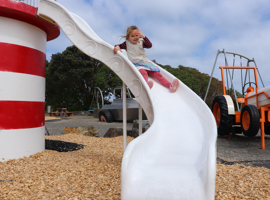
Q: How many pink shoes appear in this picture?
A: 2